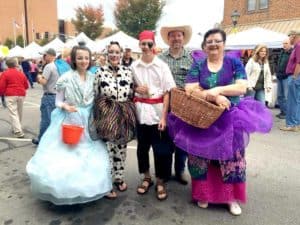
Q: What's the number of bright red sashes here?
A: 1